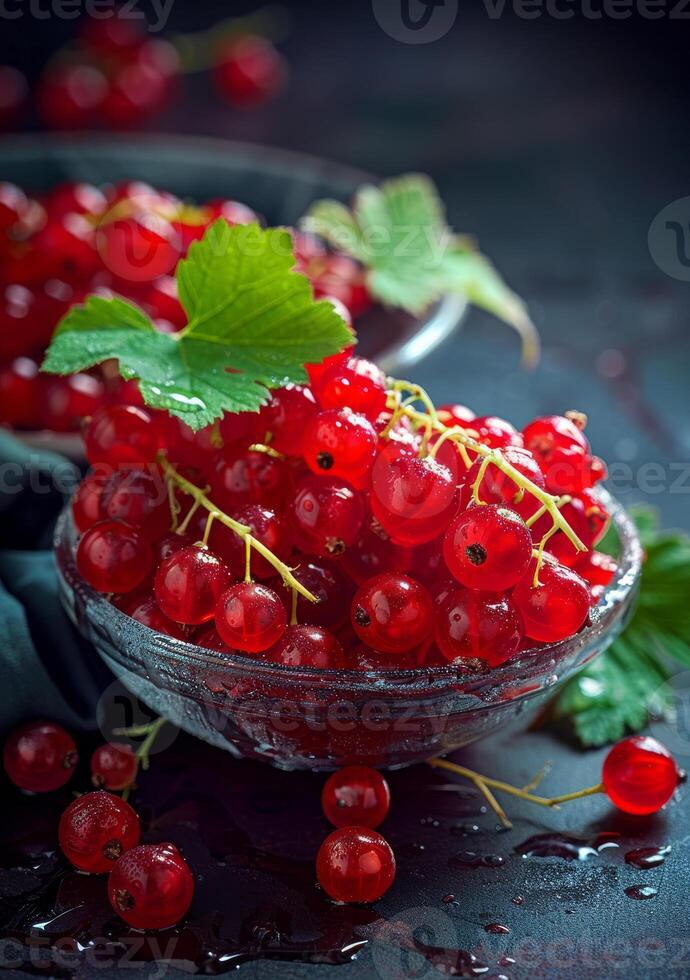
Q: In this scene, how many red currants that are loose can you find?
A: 7